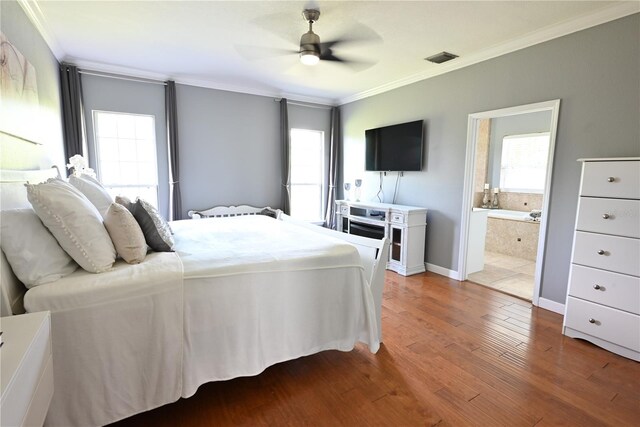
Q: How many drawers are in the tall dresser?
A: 5